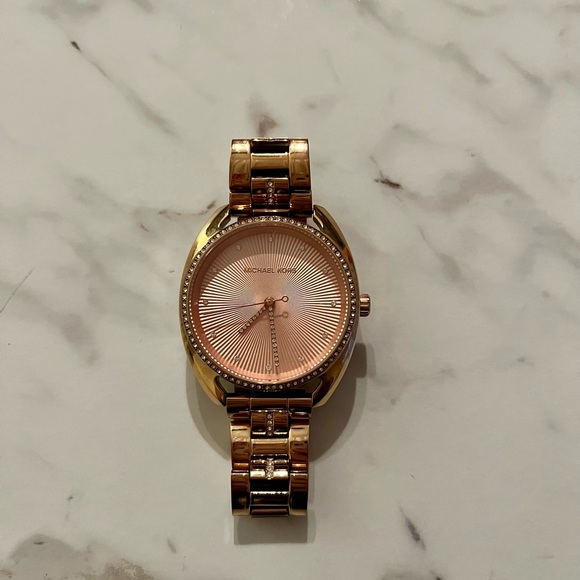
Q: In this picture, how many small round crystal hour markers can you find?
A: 12